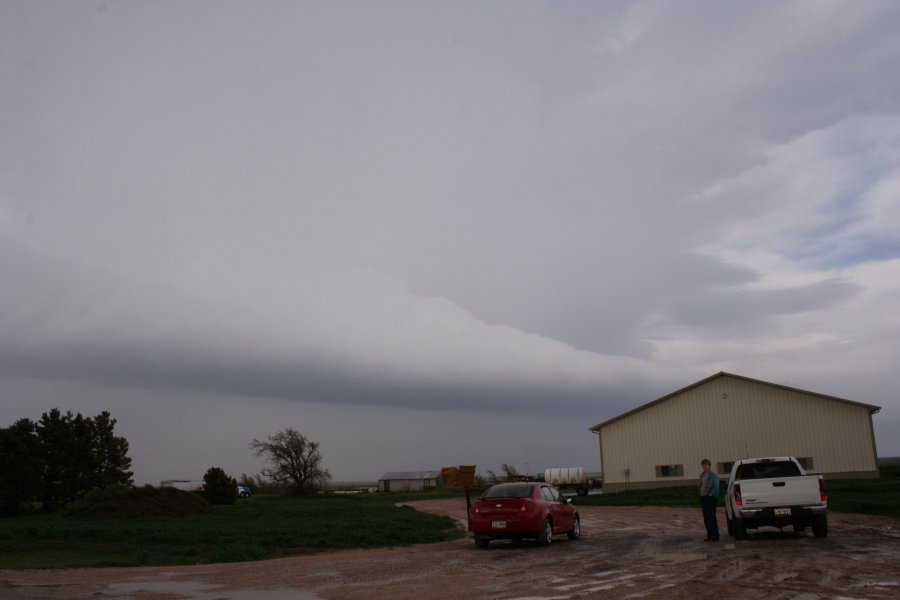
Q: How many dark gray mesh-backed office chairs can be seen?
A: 0